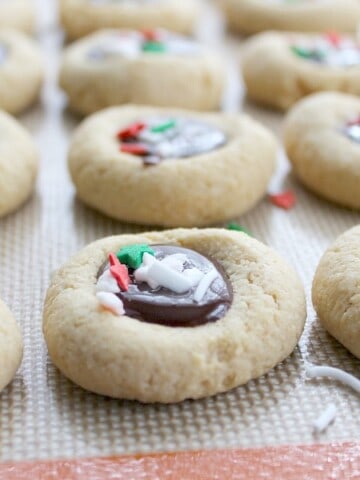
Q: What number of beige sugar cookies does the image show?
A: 12